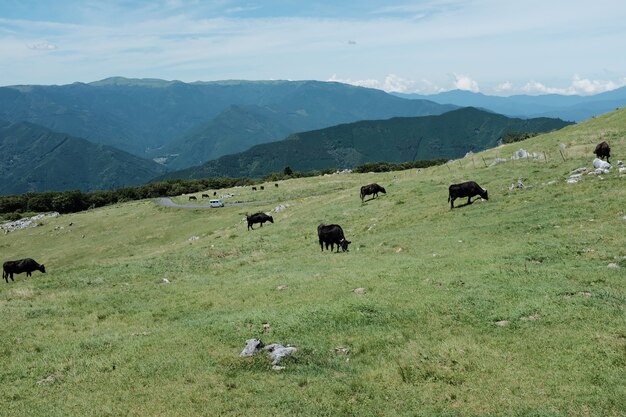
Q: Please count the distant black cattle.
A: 6